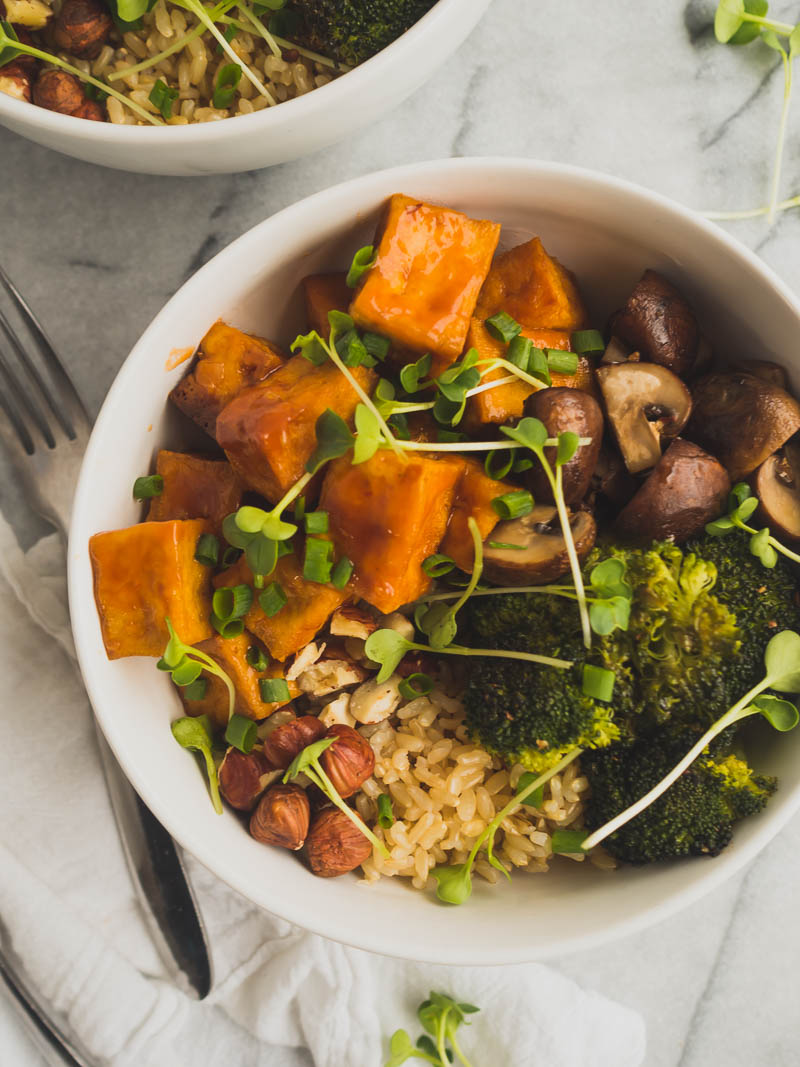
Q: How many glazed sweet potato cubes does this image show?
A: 12